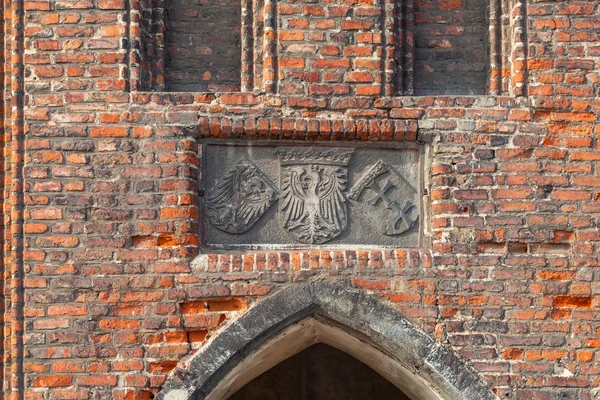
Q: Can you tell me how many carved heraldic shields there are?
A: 3